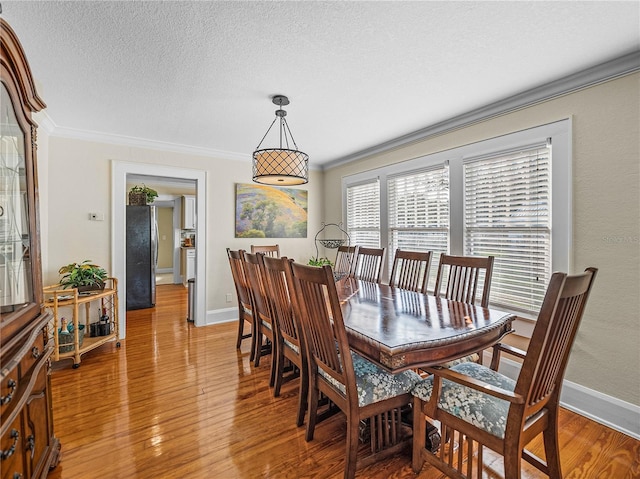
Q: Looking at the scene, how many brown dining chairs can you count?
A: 10